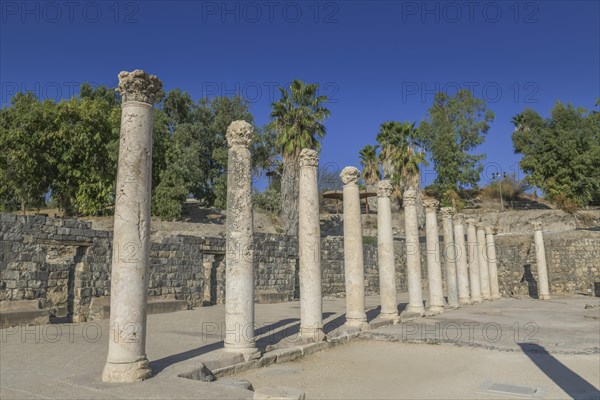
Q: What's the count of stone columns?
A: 13